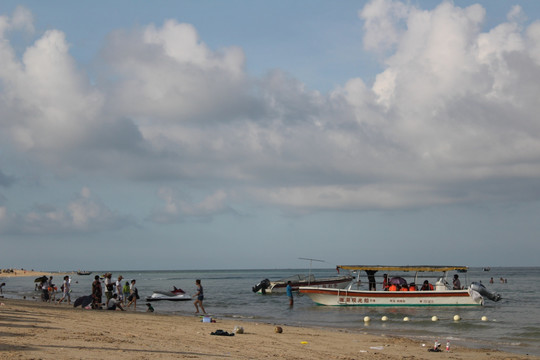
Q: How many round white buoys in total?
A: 6